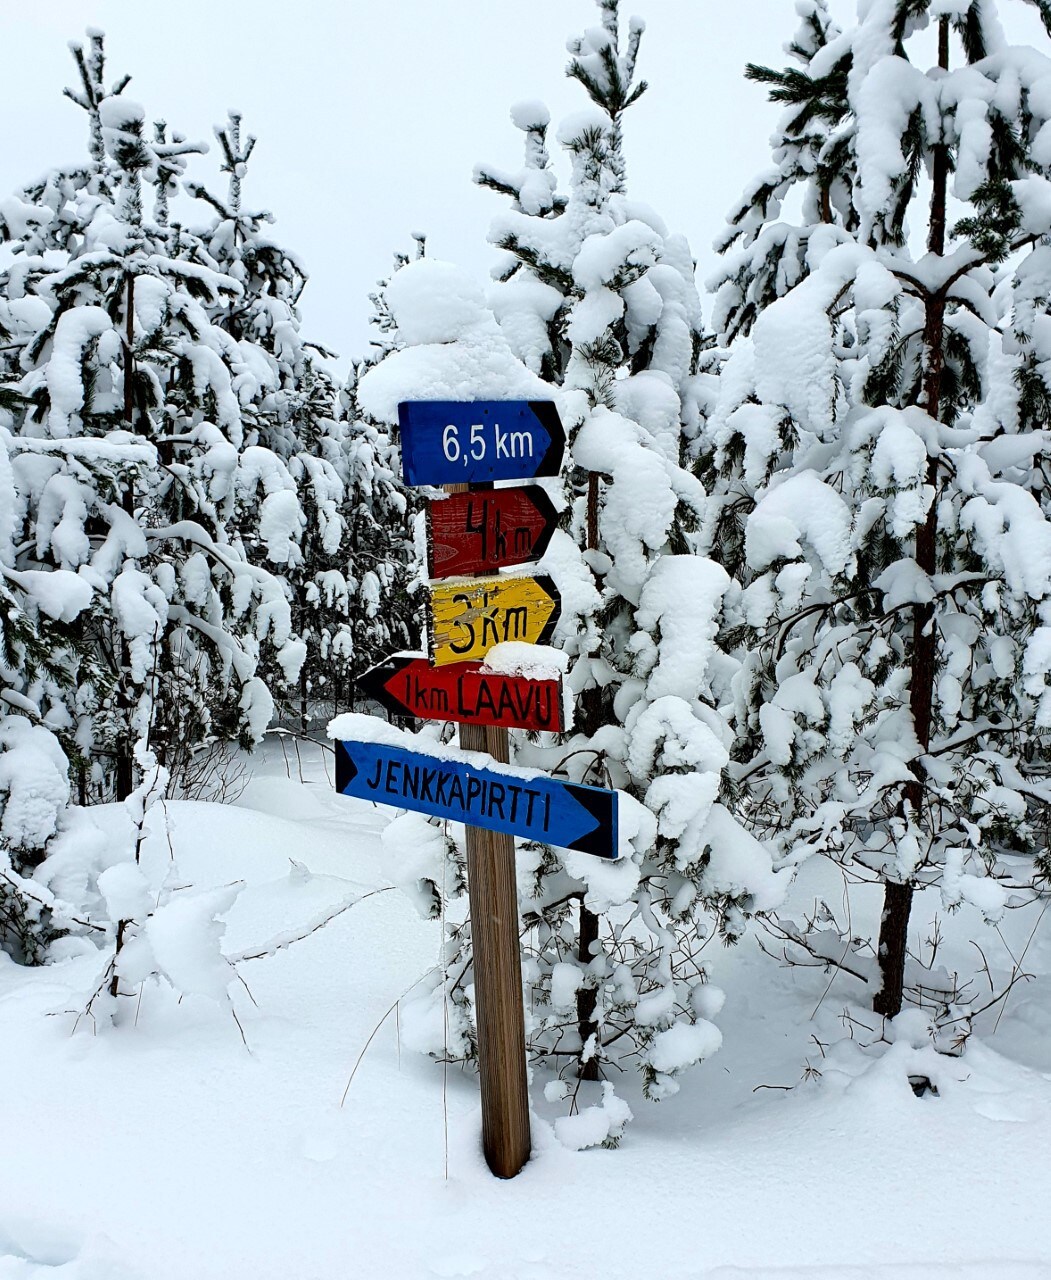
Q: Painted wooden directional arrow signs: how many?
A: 5